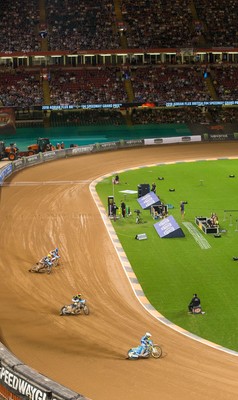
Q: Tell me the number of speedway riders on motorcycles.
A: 4